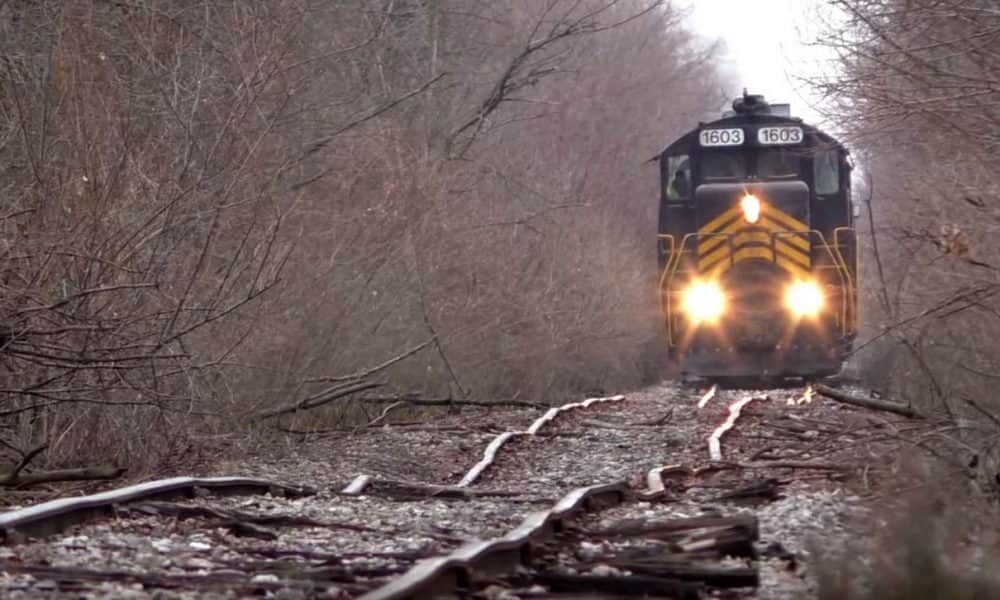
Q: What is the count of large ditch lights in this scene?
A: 2